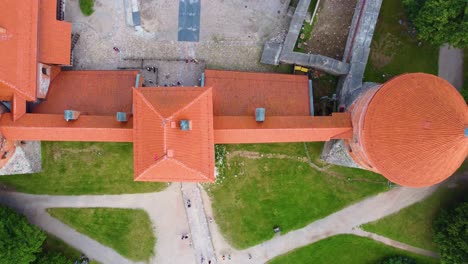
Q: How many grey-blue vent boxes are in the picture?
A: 4